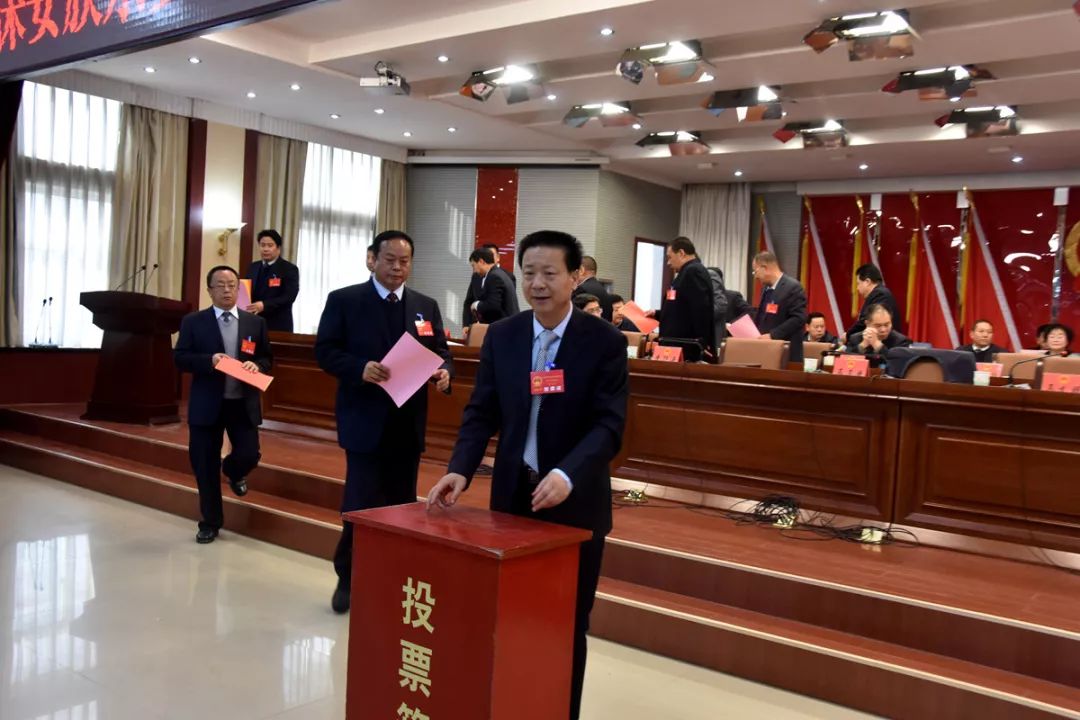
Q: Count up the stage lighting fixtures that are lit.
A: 9